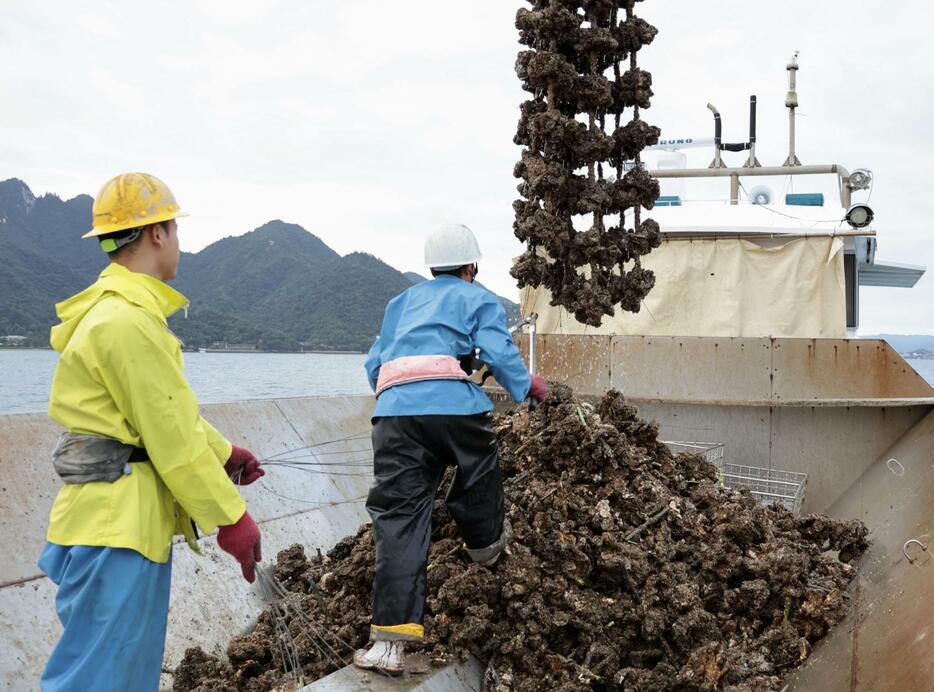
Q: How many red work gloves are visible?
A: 3